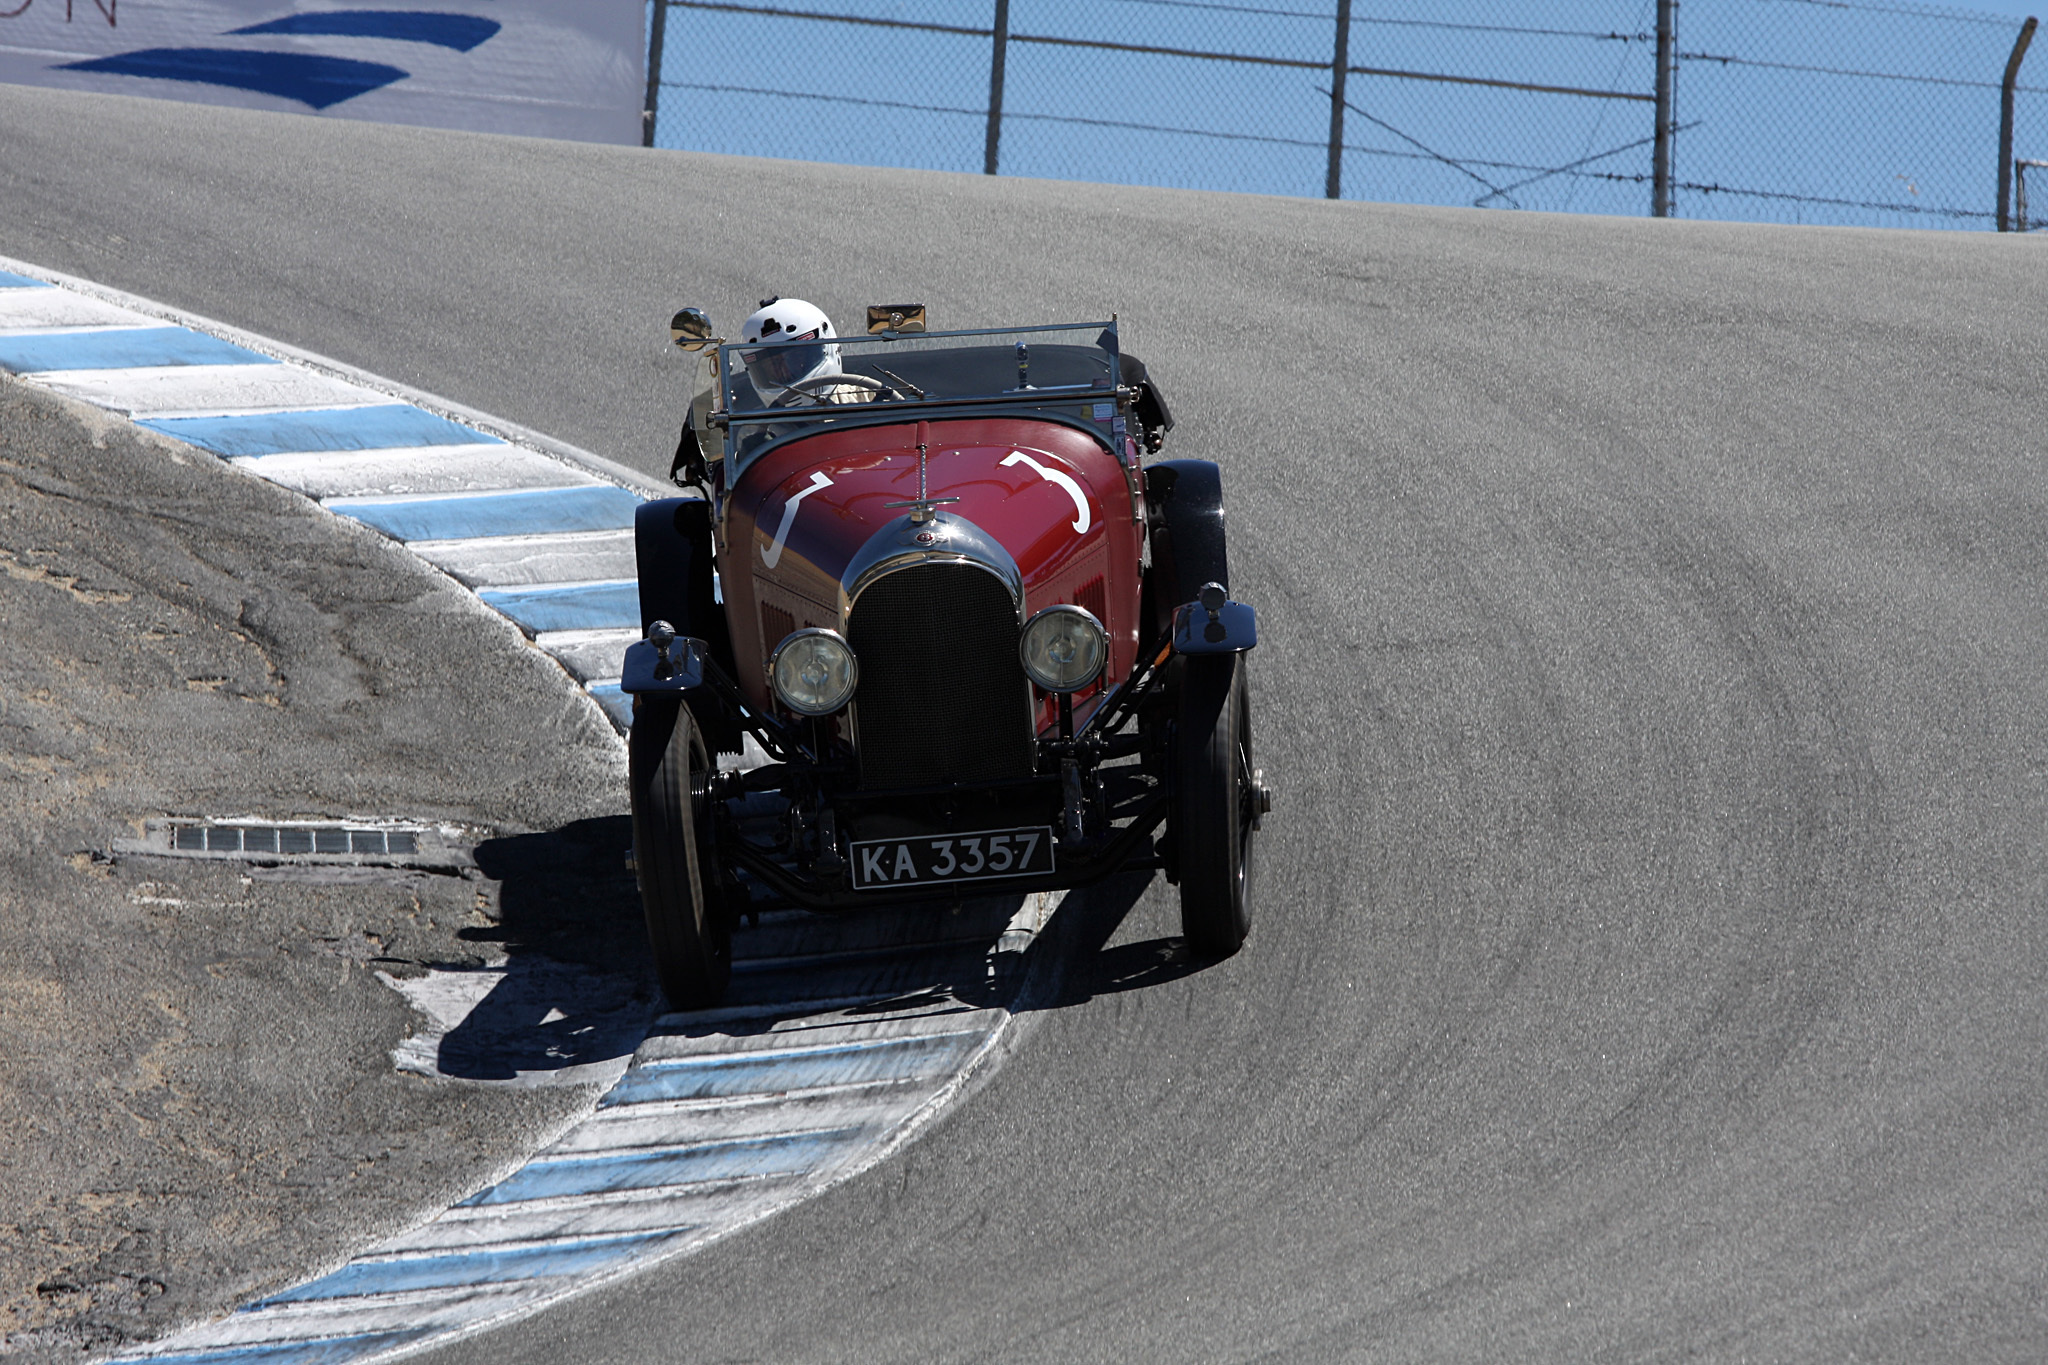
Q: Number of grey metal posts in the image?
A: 5